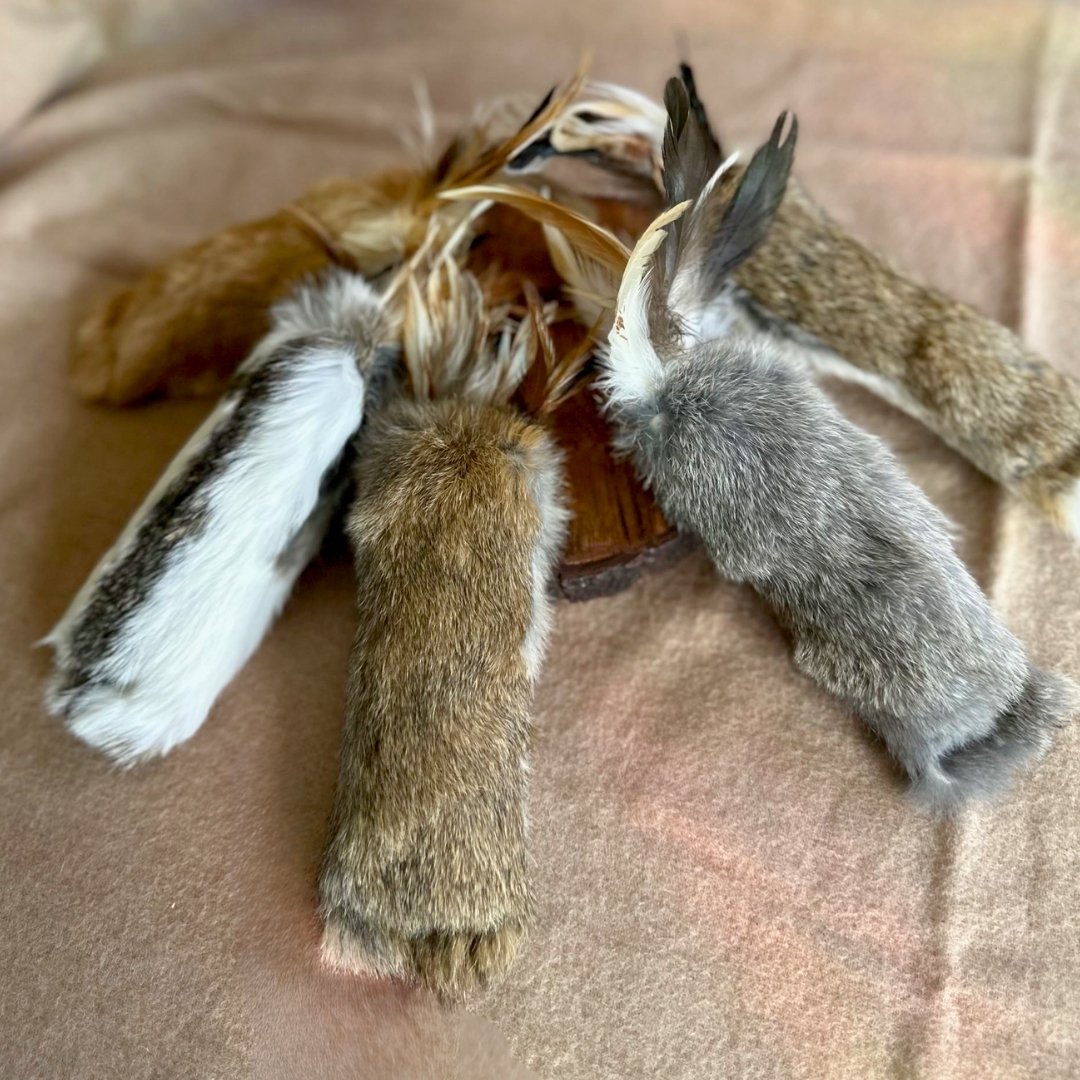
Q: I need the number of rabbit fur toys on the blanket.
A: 5